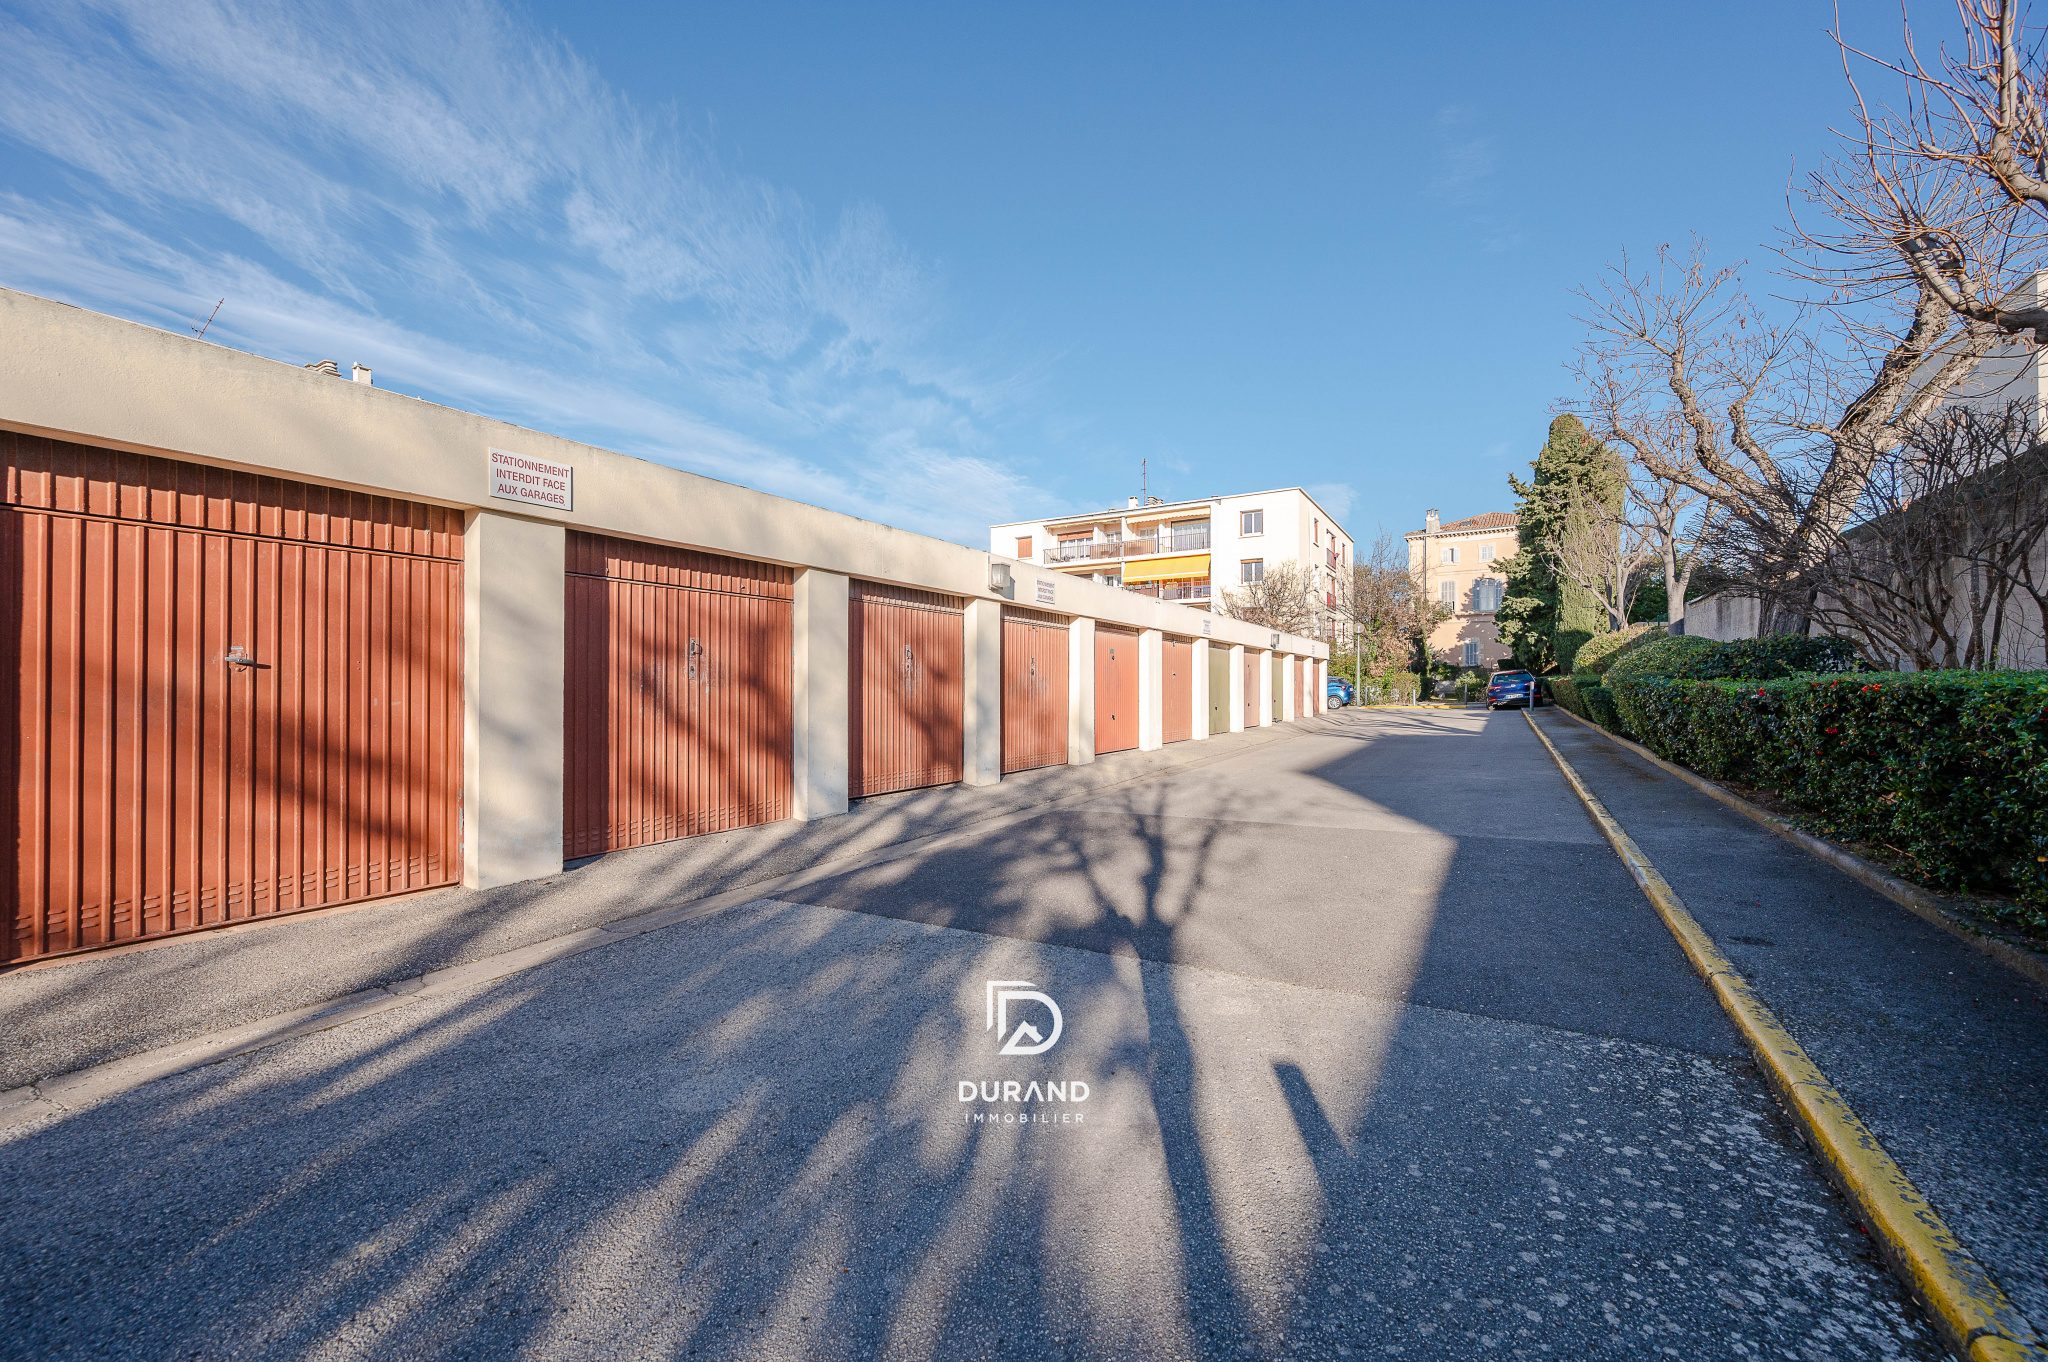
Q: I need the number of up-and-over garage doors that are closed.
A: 11